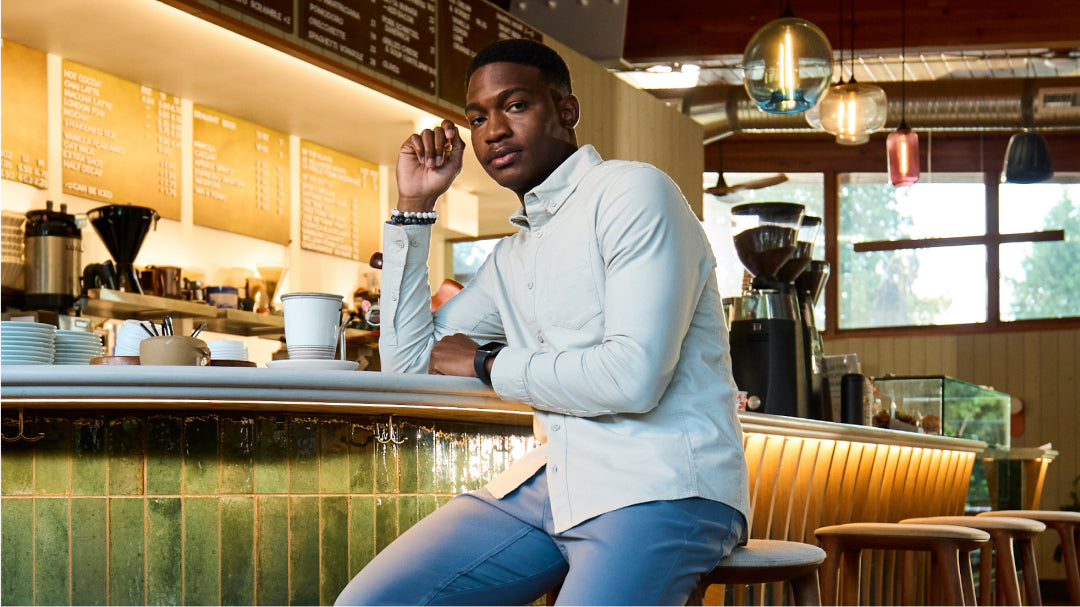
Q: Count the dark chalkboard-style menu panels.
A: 3